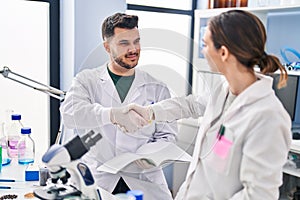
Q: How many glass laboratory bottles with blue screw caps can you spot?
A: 2